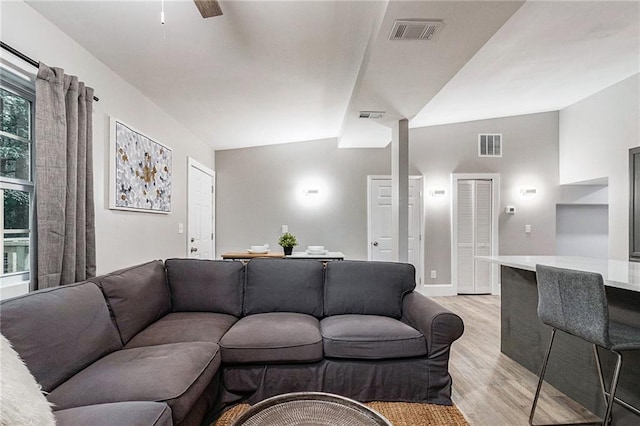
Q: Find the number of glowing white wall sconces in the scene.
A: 3